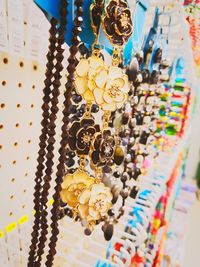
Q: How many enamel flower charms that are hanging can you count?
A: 8